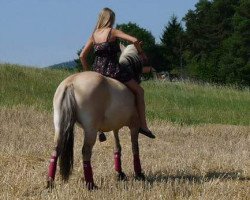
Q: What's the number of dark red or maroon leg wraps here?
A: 4